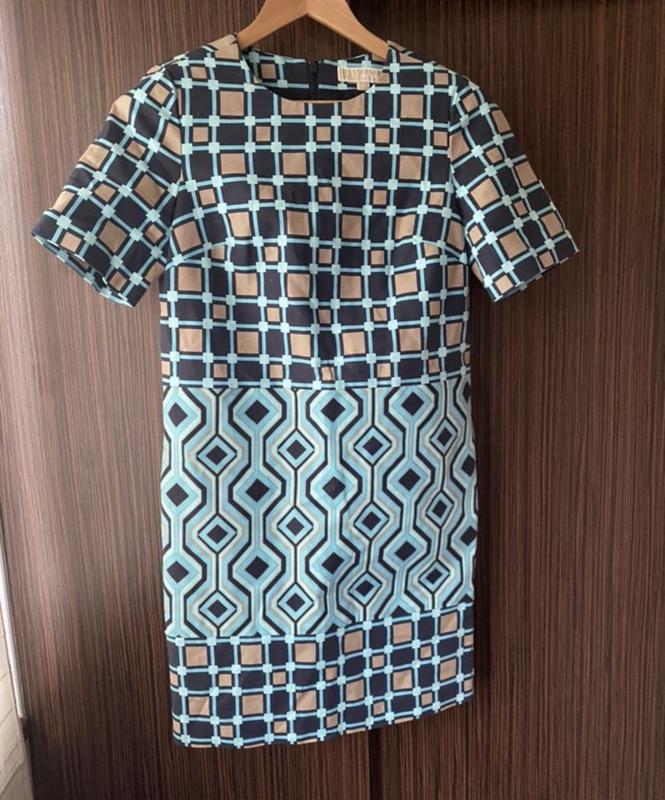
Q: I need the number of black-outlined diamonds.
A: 12